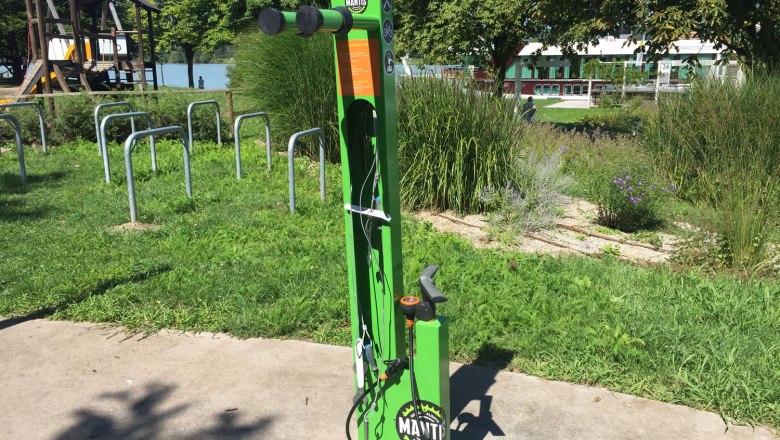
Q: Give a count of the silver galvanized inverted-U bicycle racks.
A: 8